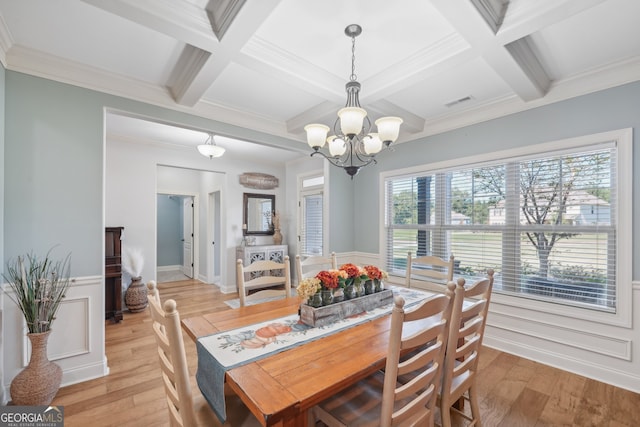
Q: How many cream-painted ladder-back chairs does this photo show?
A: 6